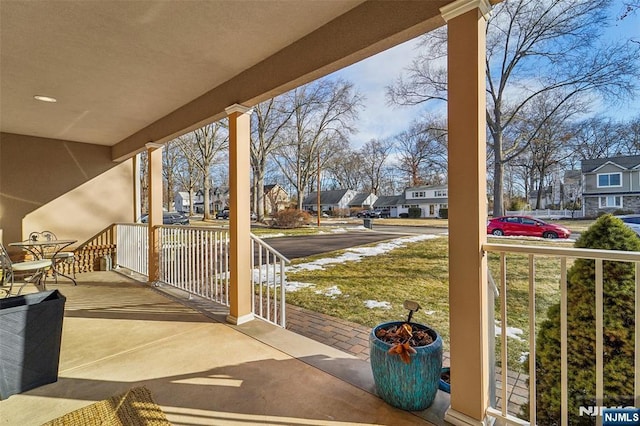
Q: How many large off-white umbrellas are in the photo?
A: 0